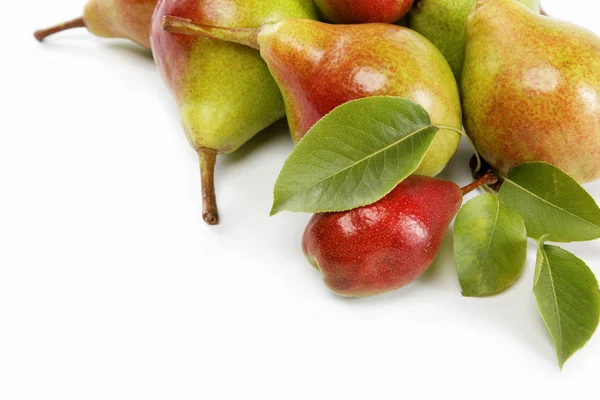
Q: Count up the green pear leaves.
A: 4